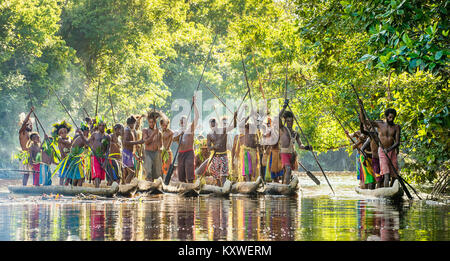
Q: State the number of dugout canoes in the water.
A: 8